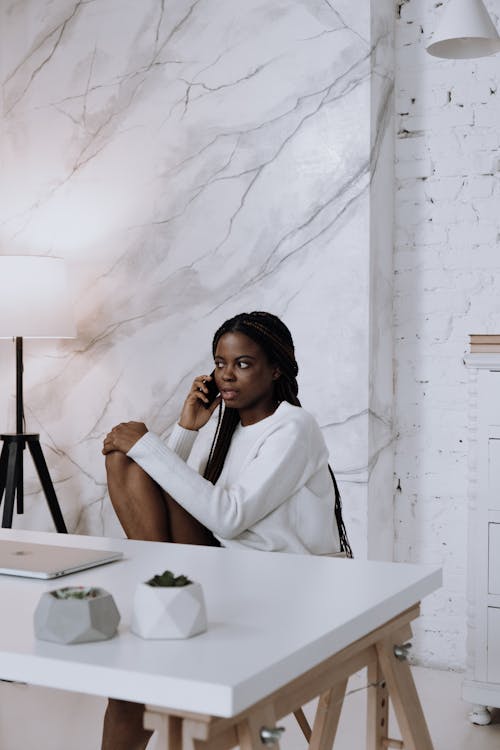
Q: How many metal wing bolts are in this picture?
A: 2